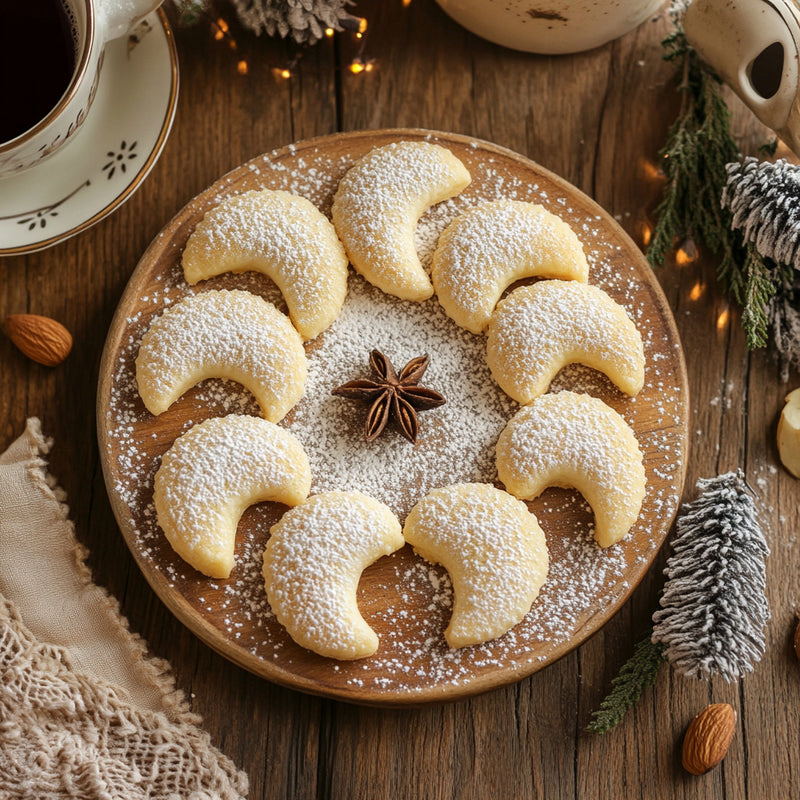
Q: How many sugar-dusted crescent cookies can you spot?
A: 9